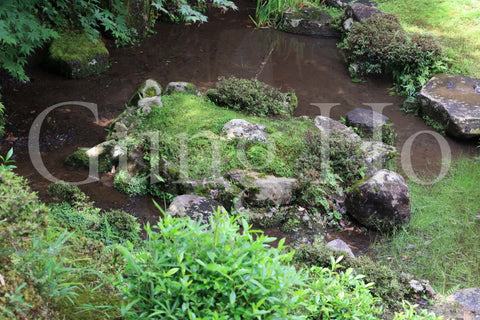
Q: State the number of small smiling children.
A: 0